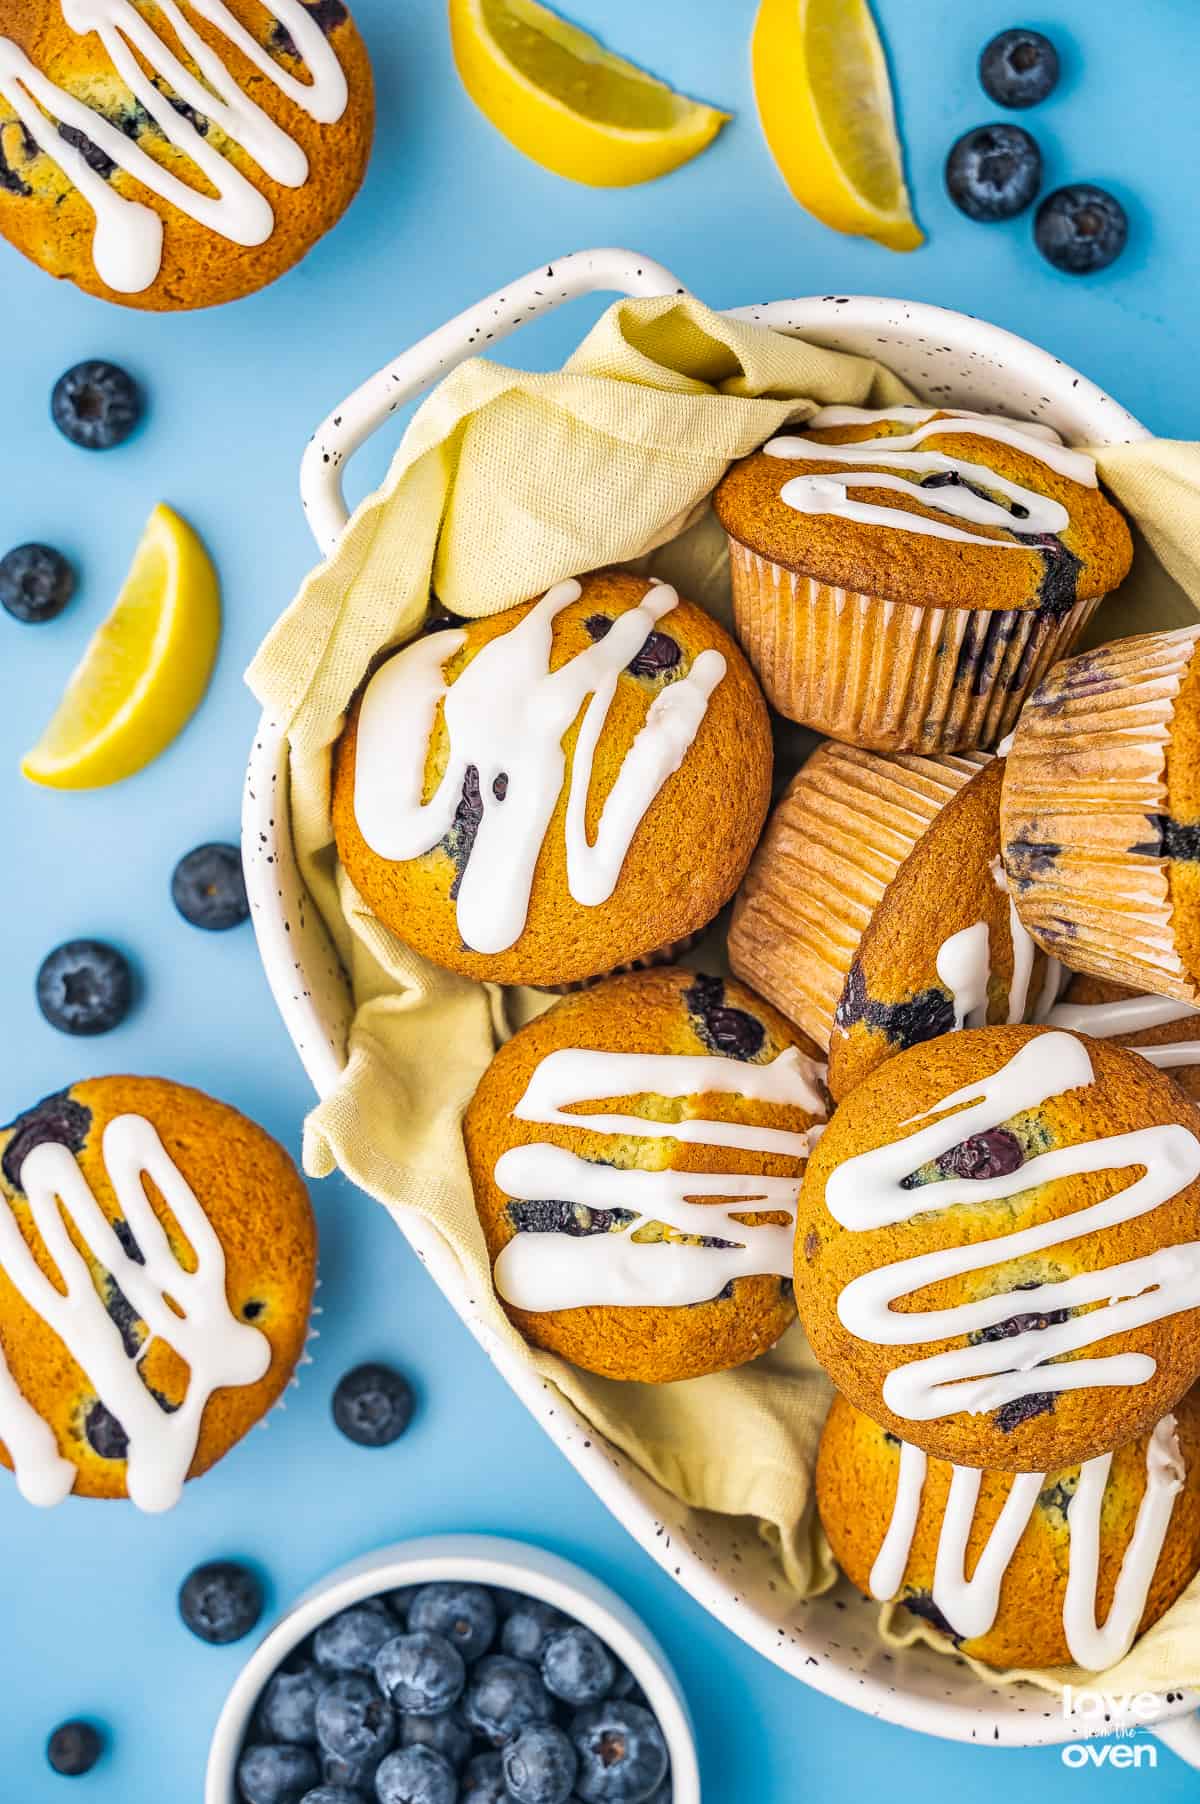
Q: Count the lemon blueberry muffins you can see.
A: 10